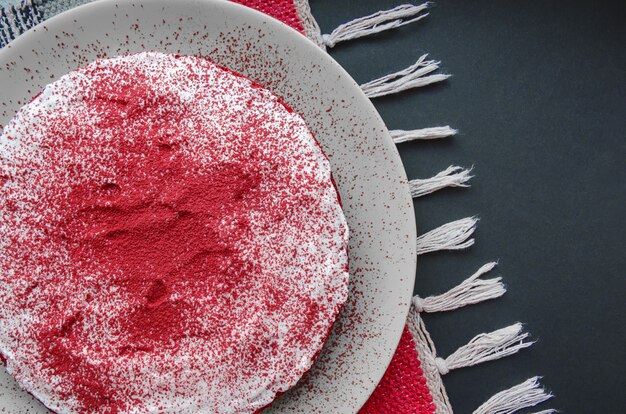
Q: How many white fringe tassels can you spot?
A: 8